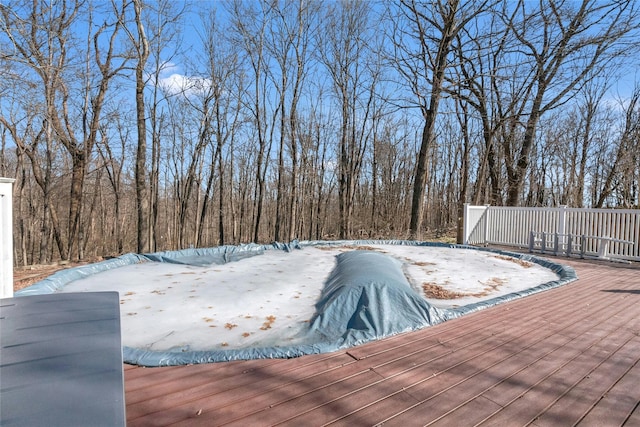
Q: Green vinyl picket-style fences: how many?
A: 0